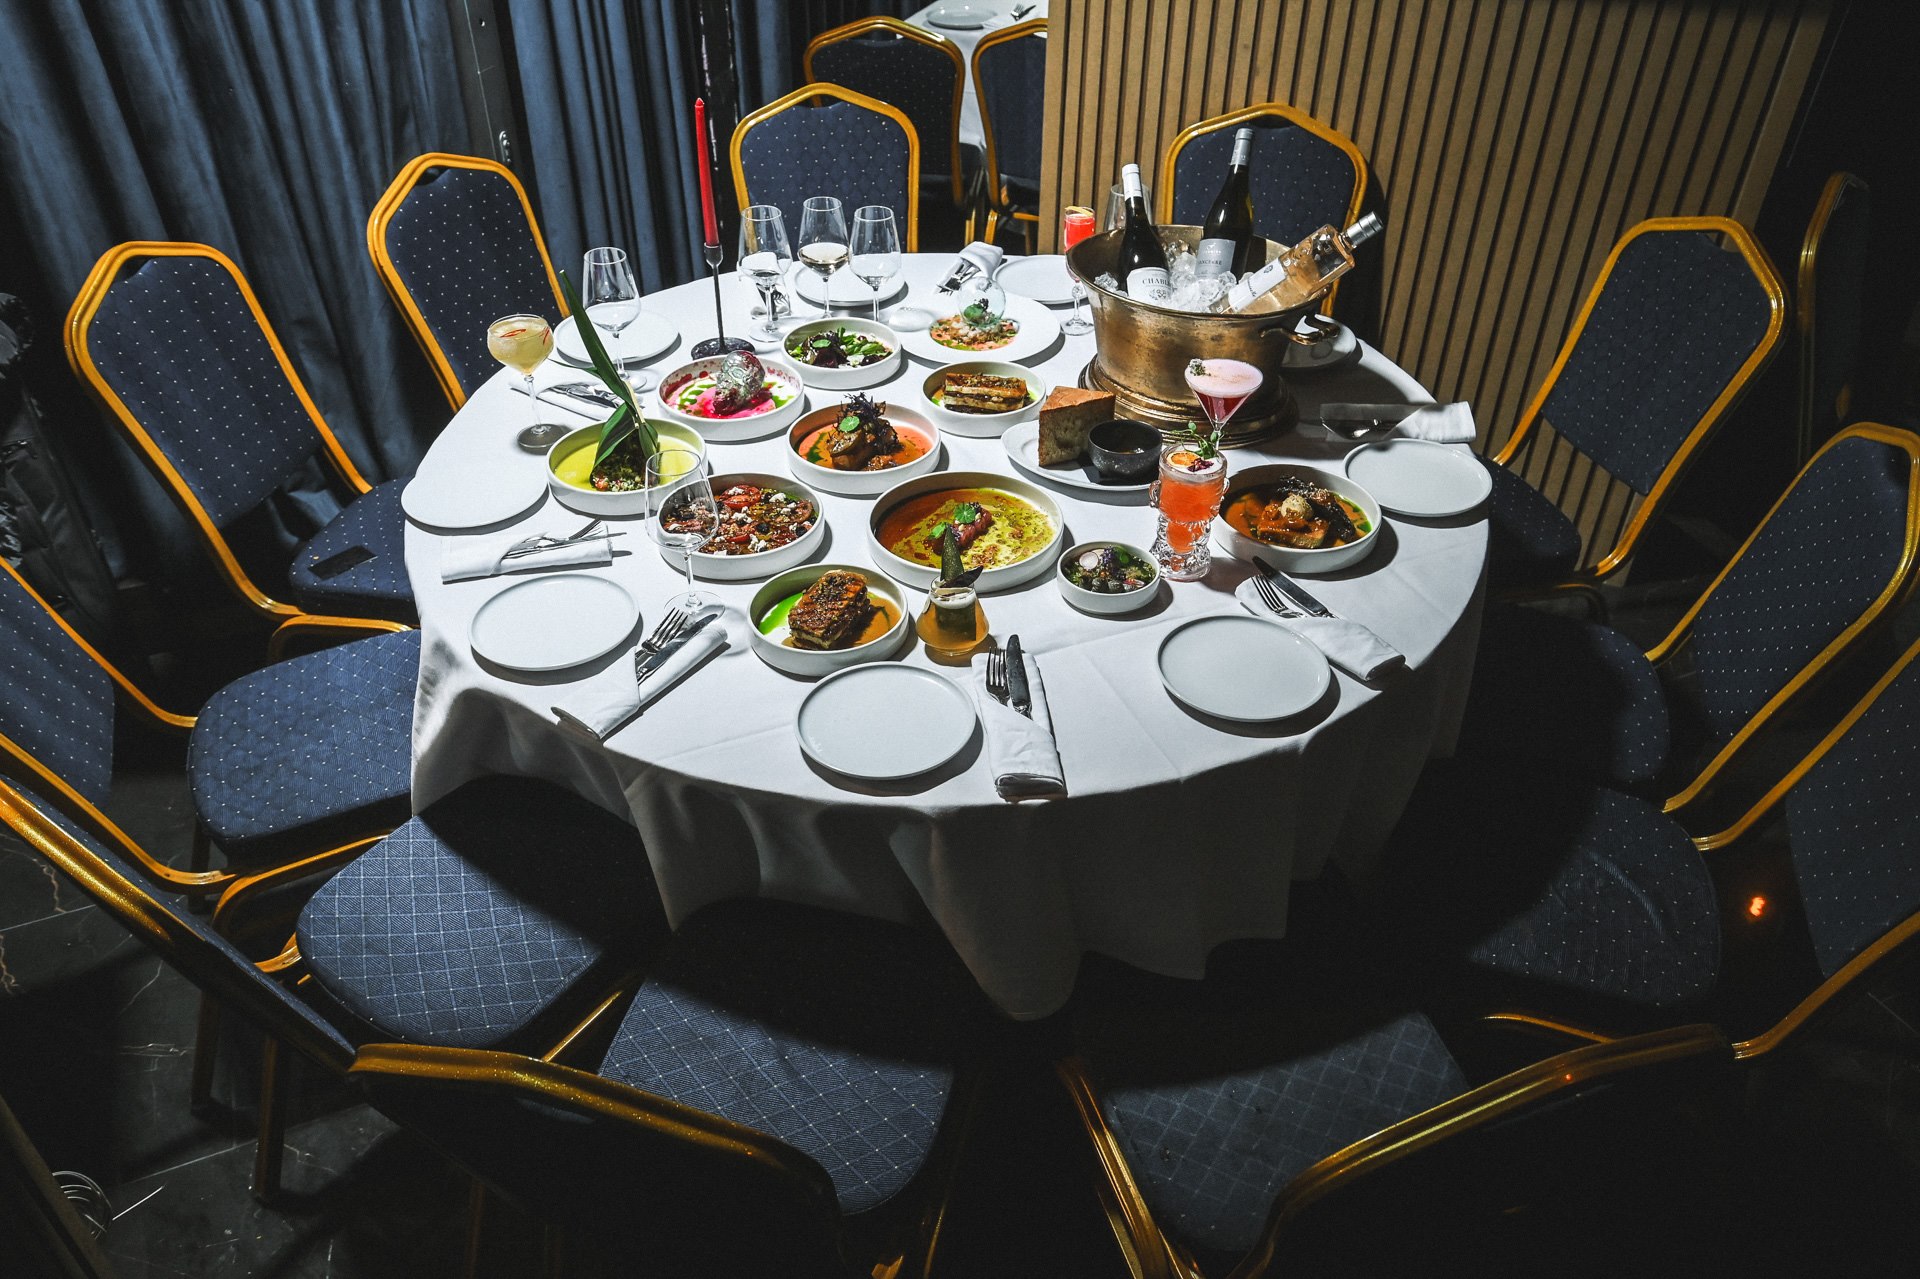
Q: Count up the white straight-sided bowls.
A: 10